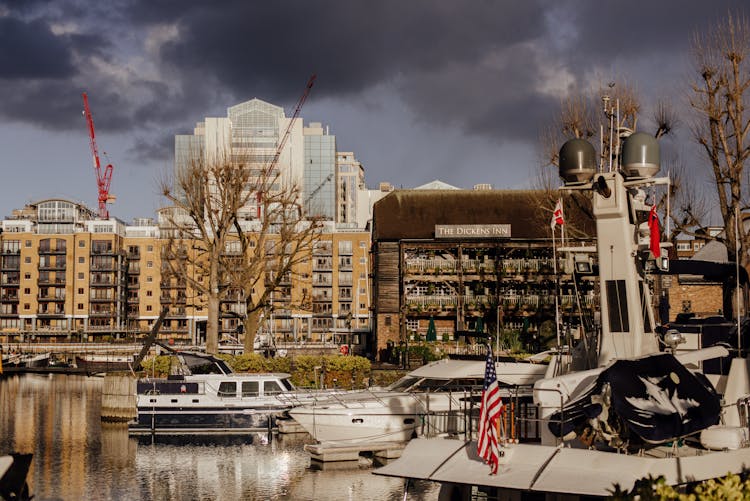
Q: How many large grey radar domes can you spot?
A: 2